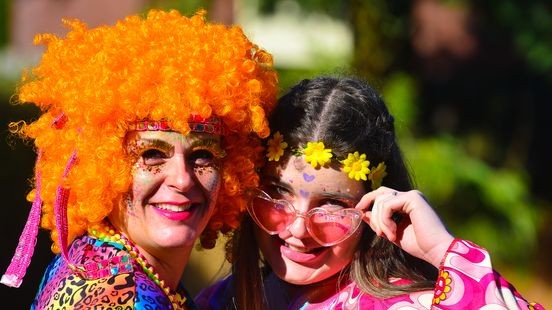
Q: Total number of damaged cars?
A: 0